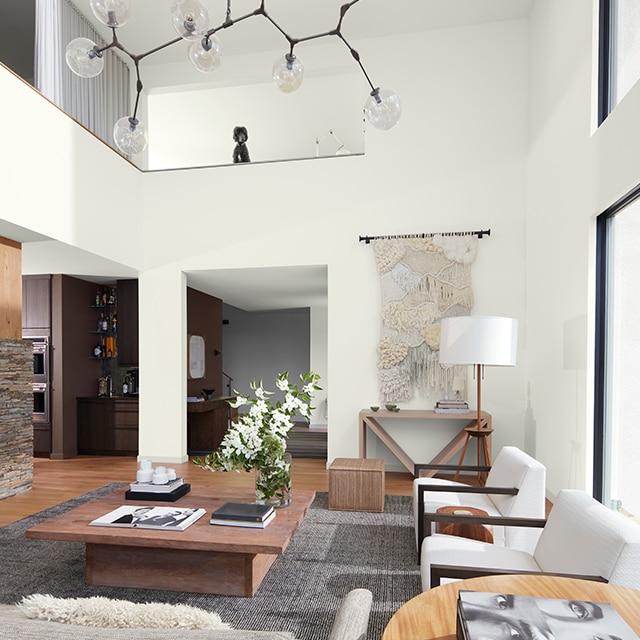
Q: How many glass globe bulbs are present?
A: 7